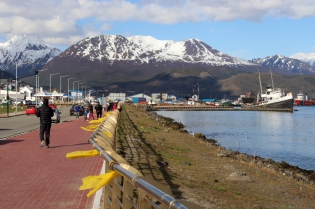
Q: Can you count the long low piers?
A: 1